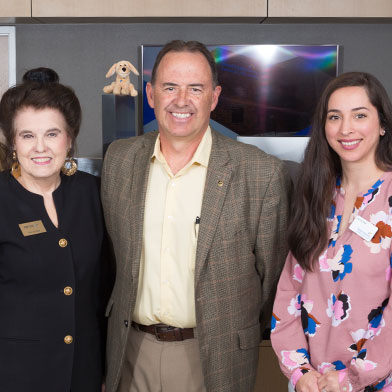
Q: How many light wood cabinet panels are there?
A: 3